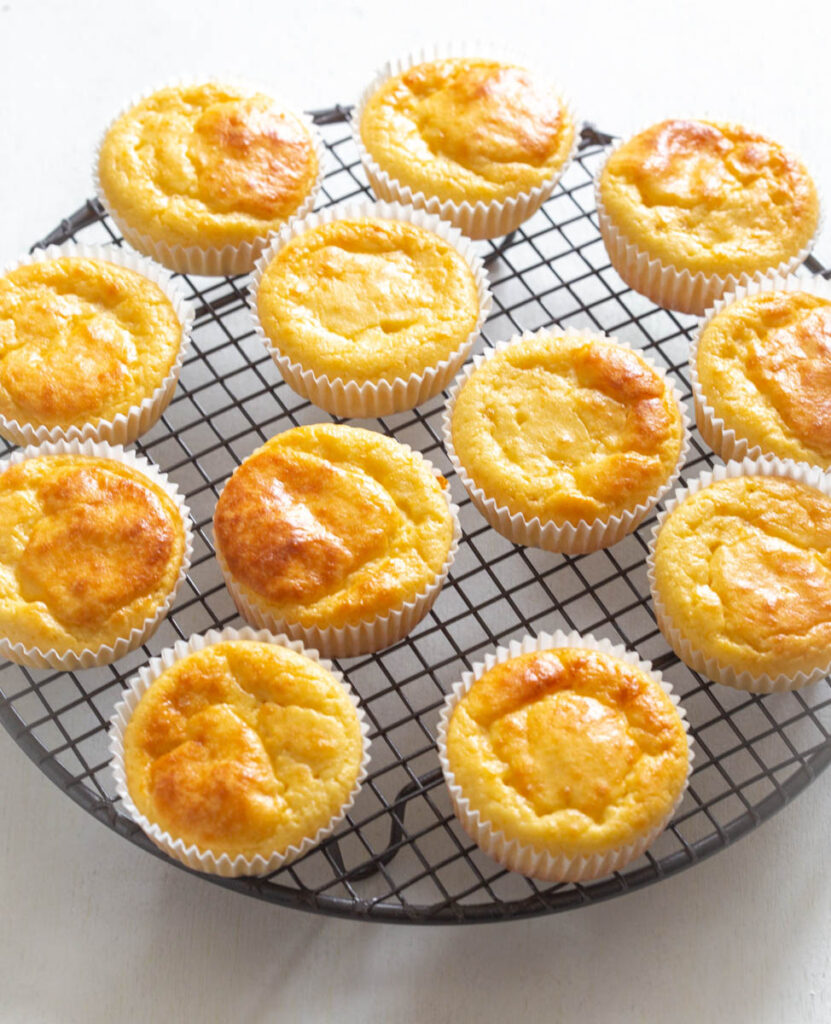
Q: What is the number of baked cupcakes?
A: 12